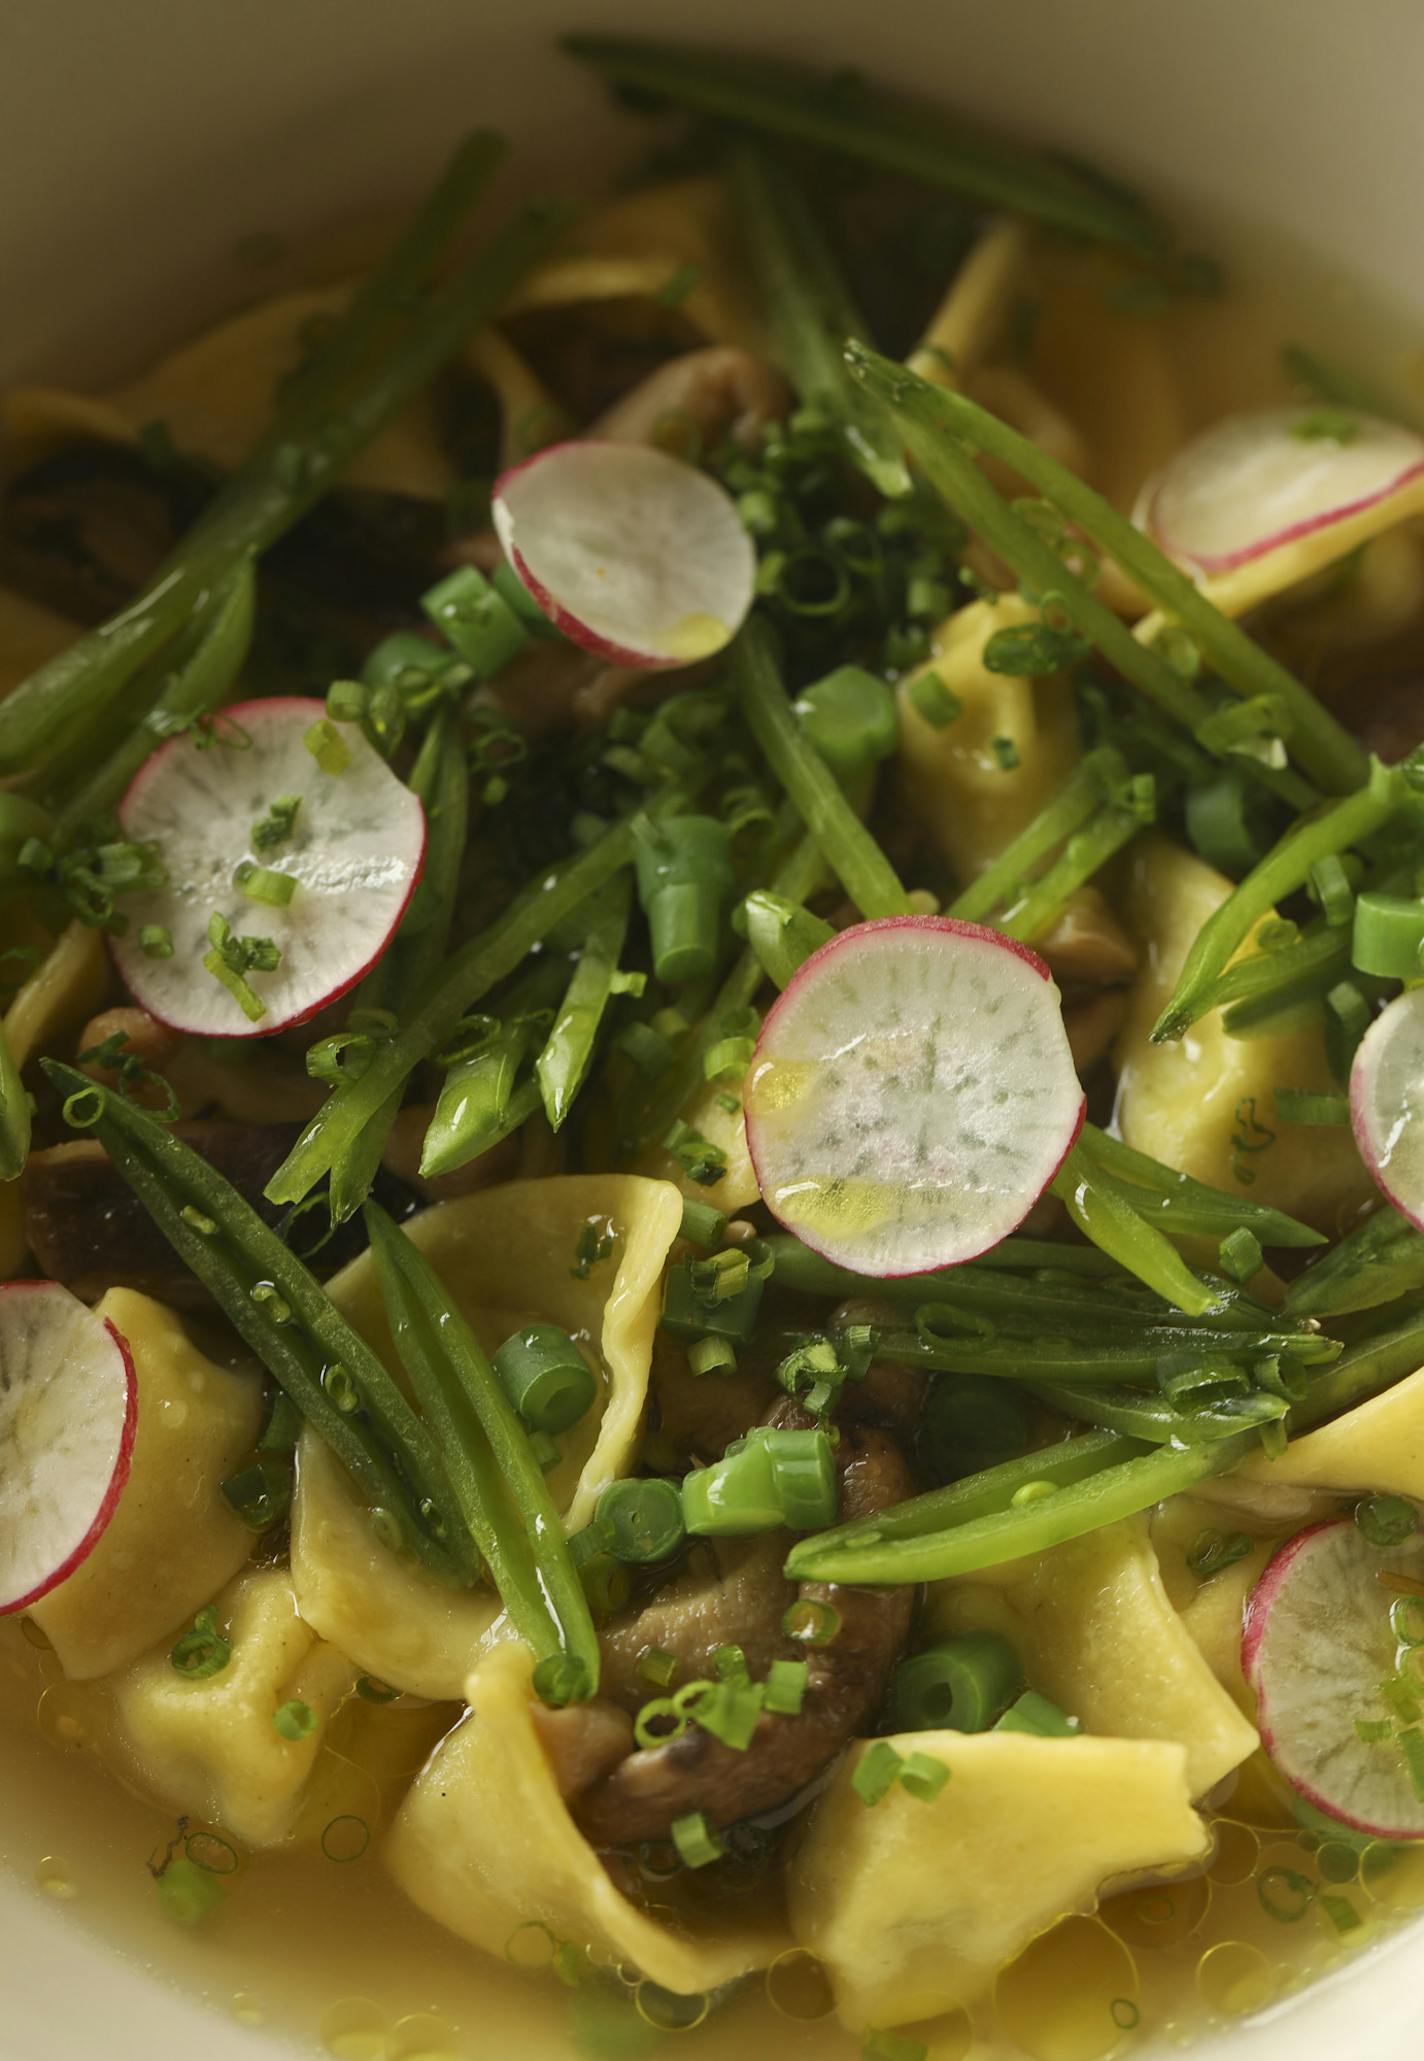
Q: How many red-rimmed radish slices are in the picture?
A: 7